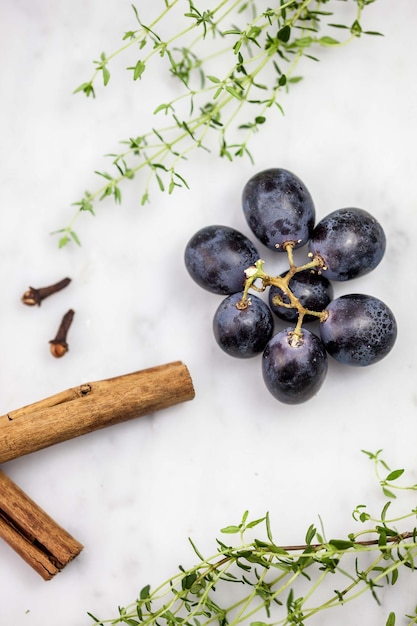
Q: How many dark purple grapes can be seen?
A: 7